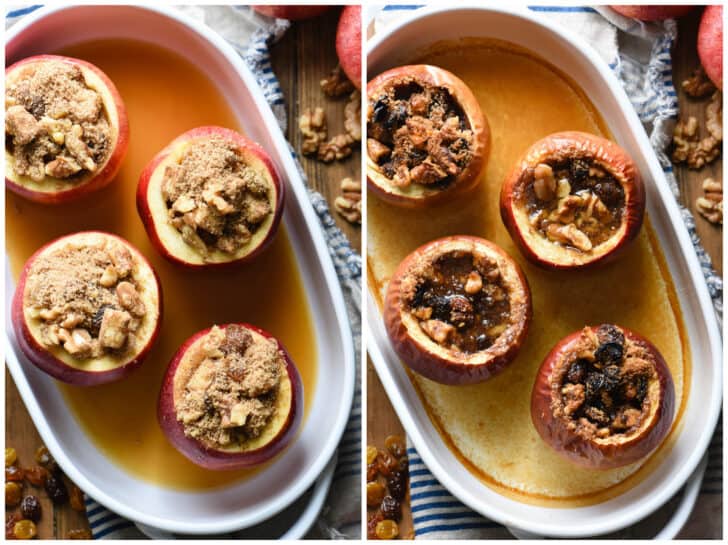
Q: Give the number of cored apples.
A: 8